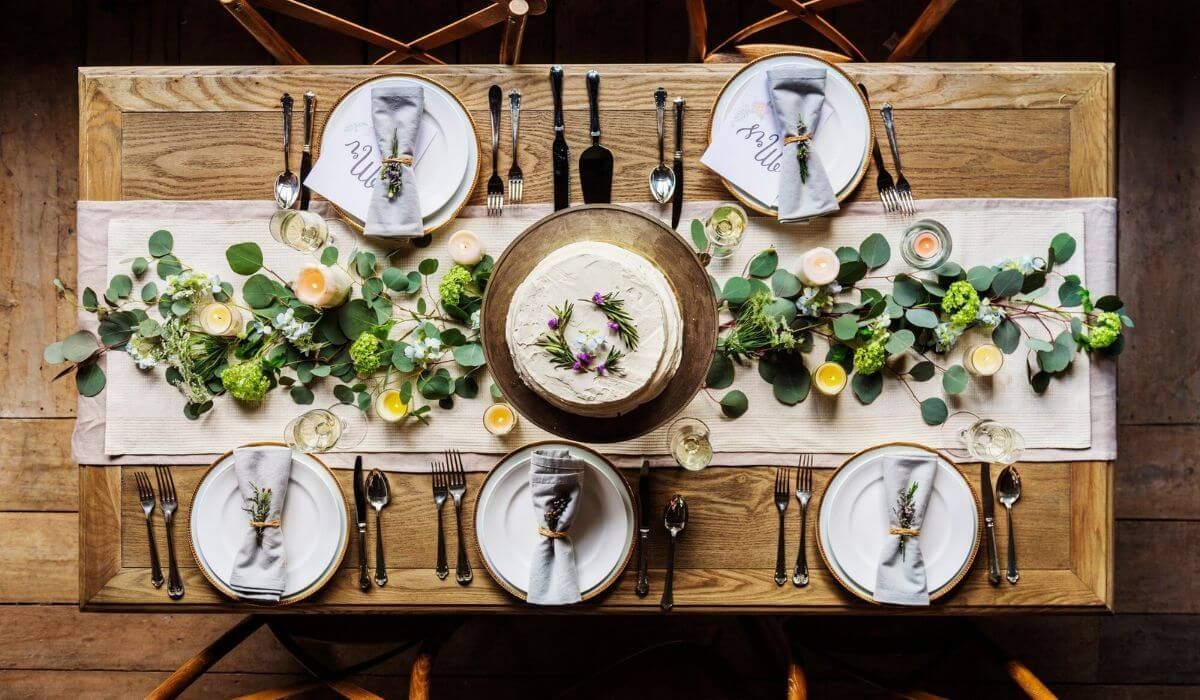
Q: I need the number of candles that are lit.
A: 9